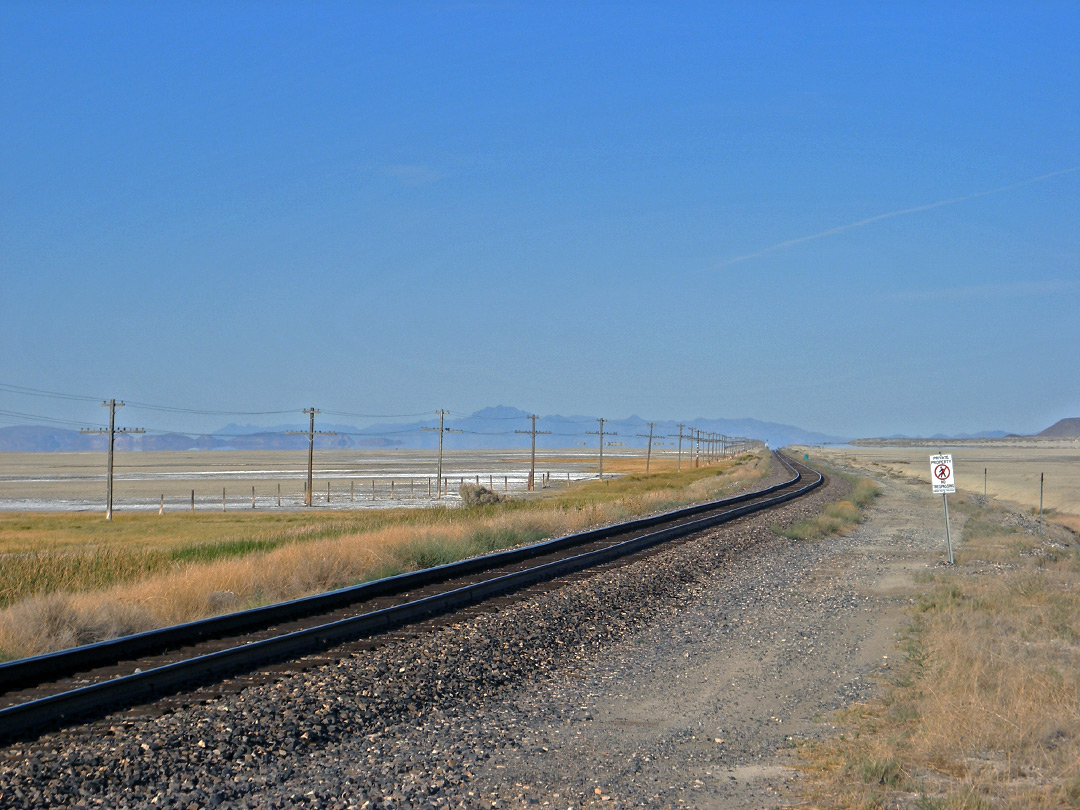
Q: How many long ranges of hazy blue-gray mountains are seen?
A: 1